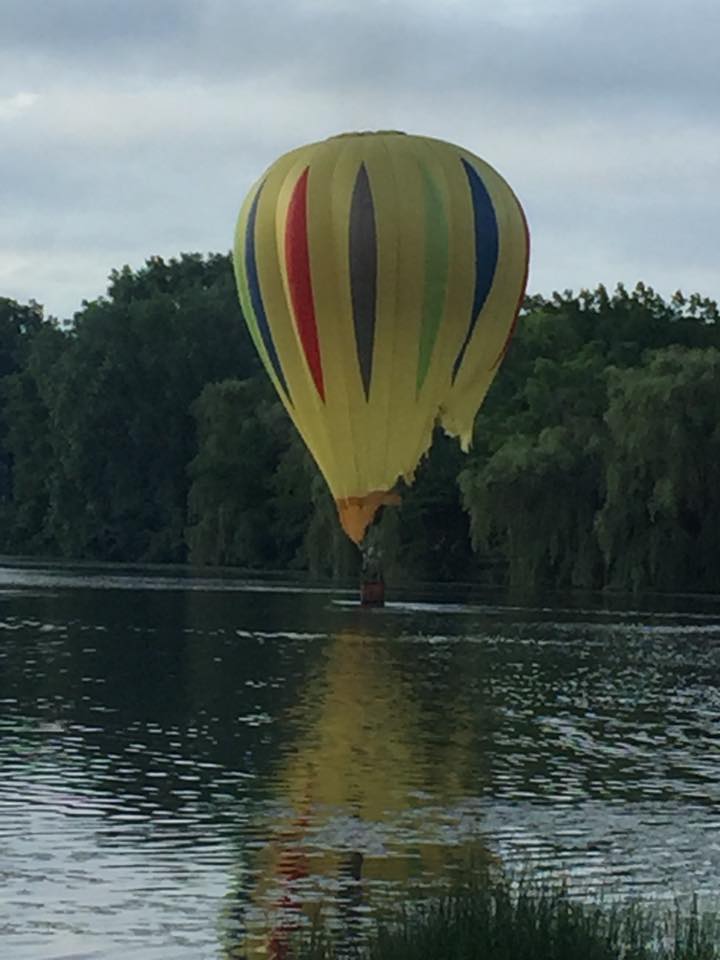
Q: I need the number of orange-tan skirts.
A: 1